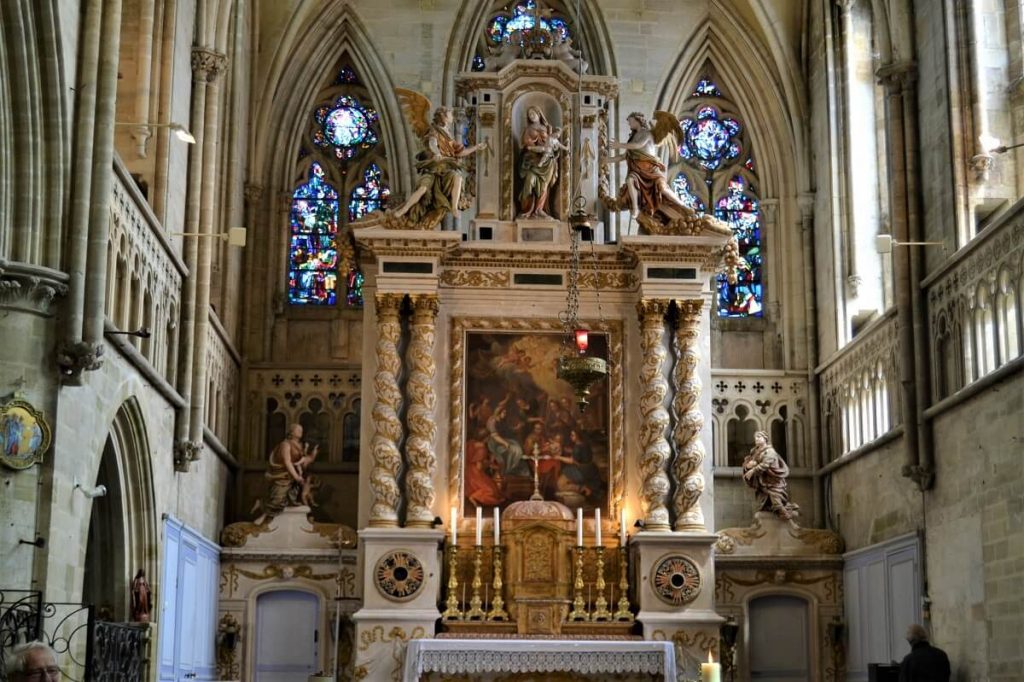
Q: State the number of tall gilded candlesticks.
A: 6